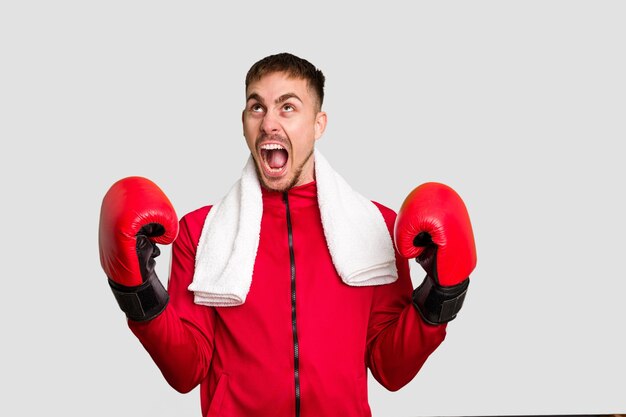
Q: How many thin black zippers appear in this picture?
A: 1